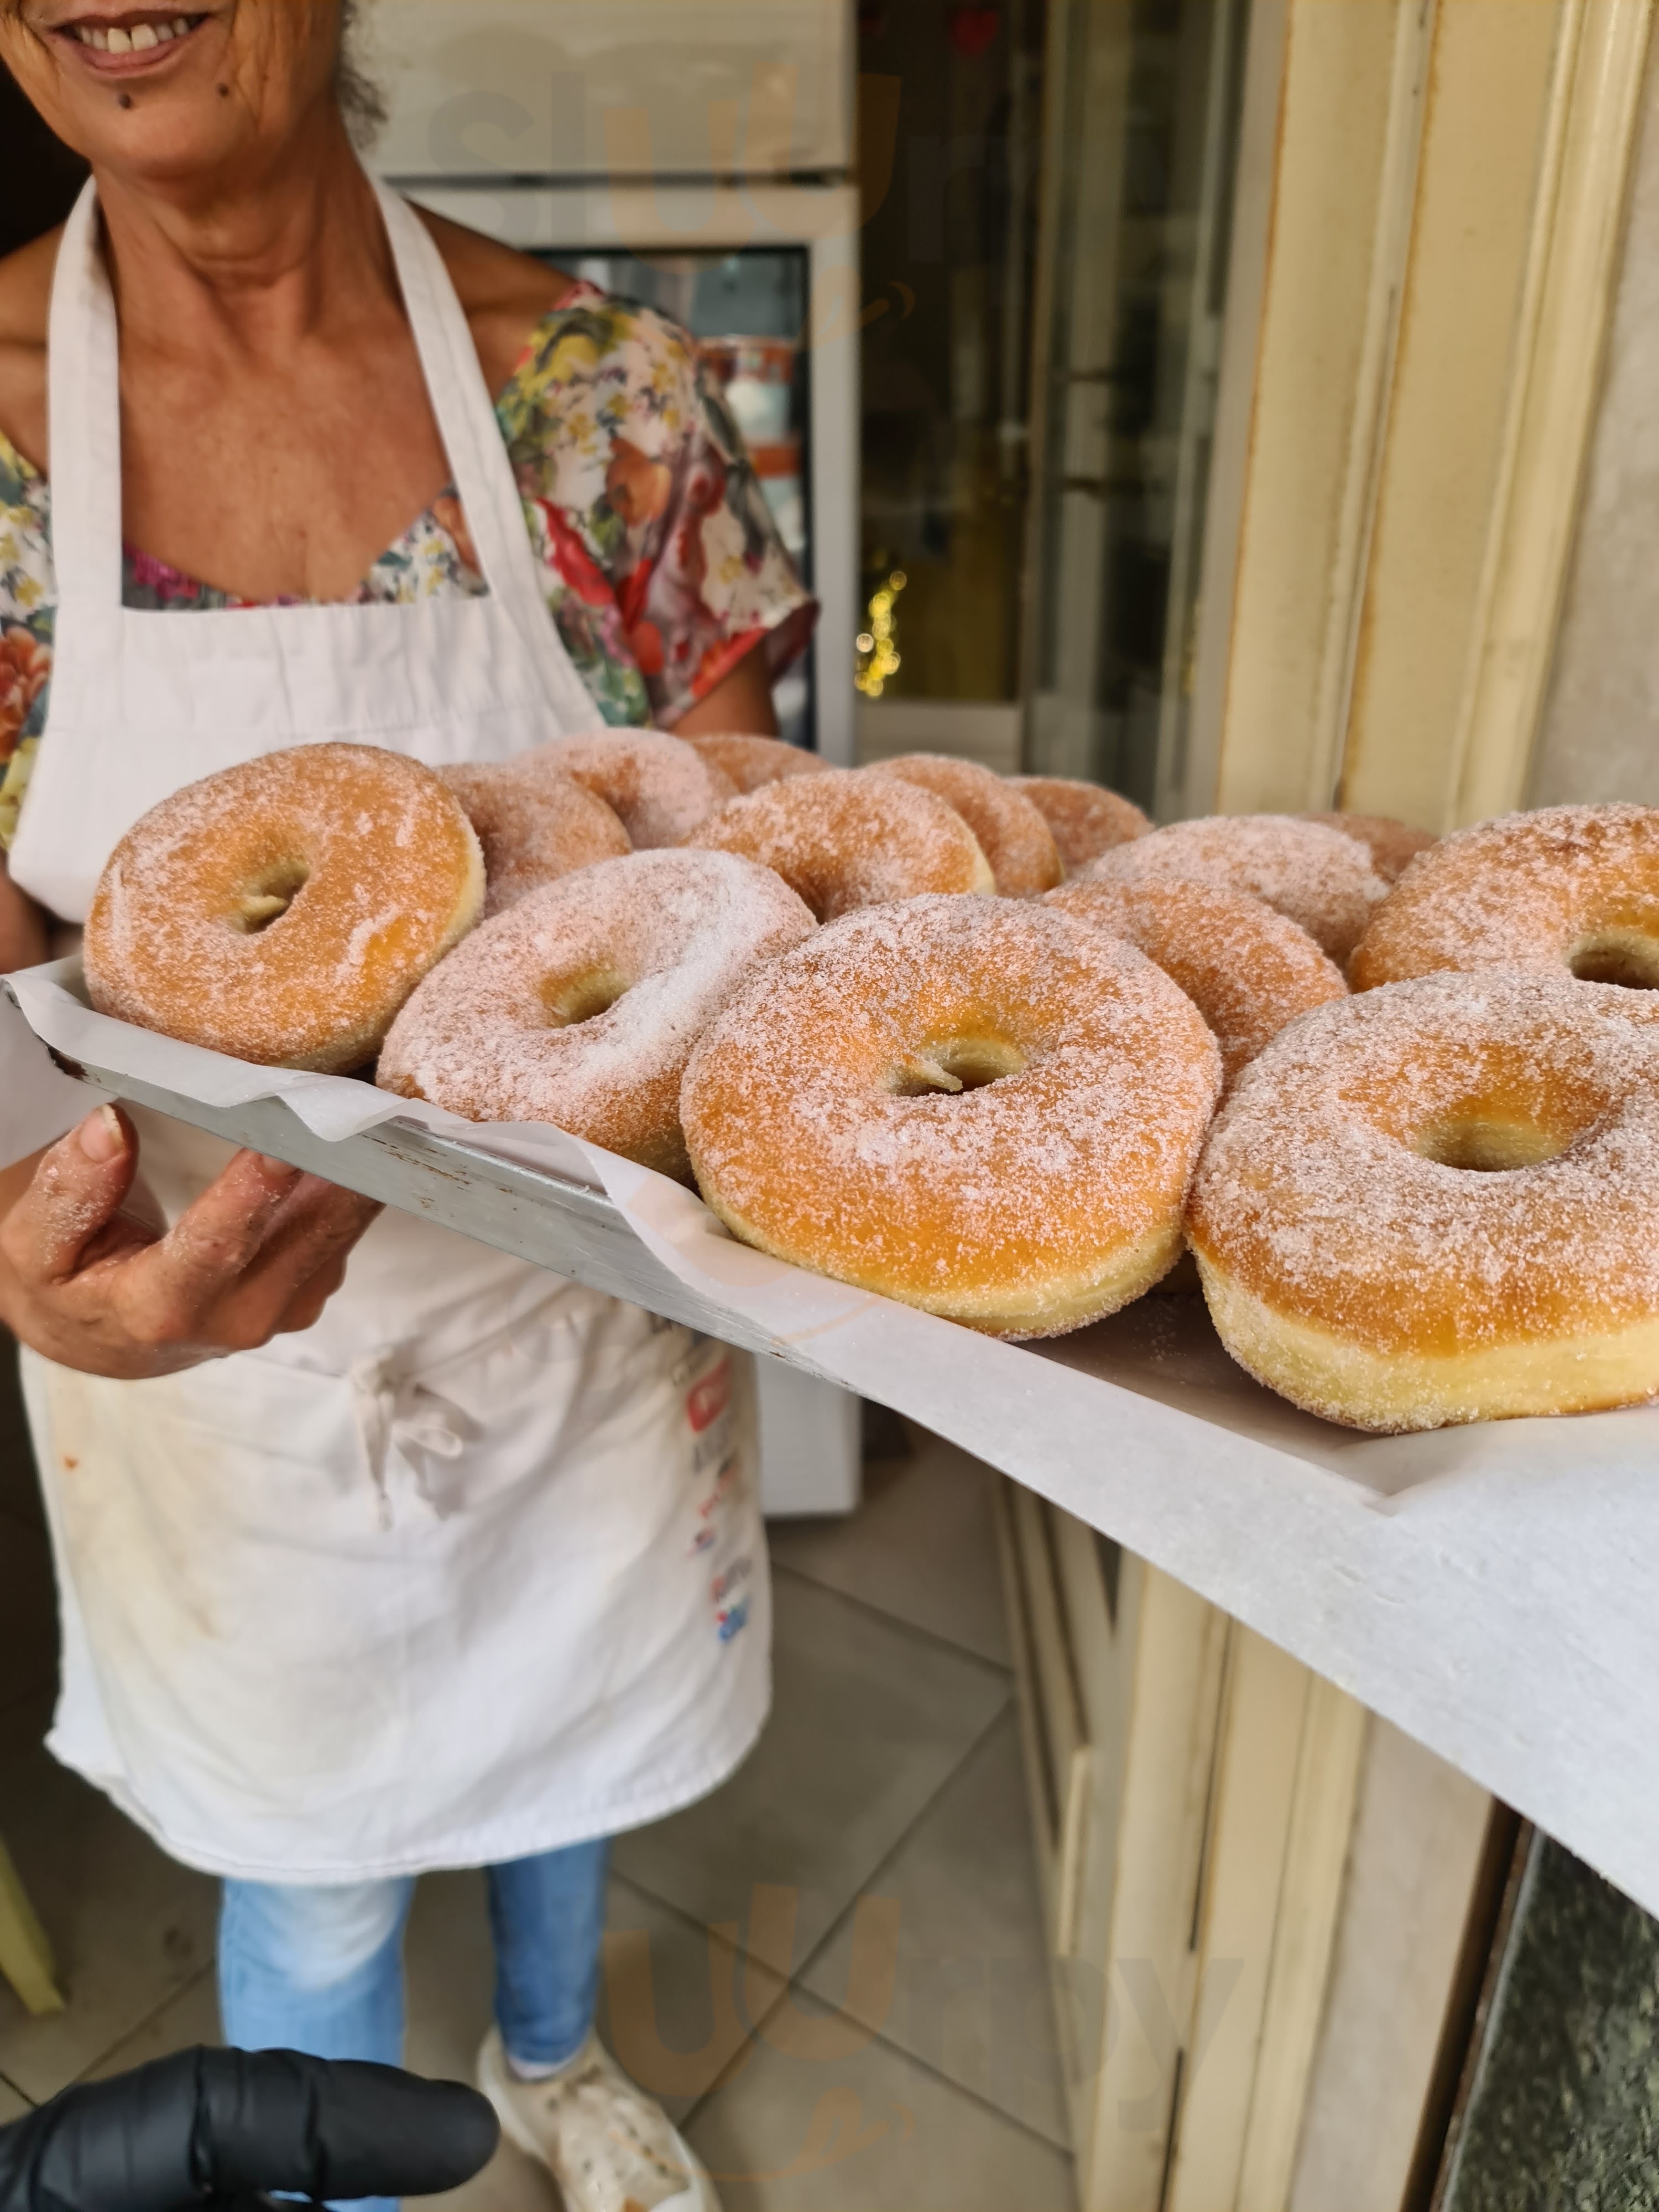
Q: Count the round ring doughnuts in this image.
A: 14